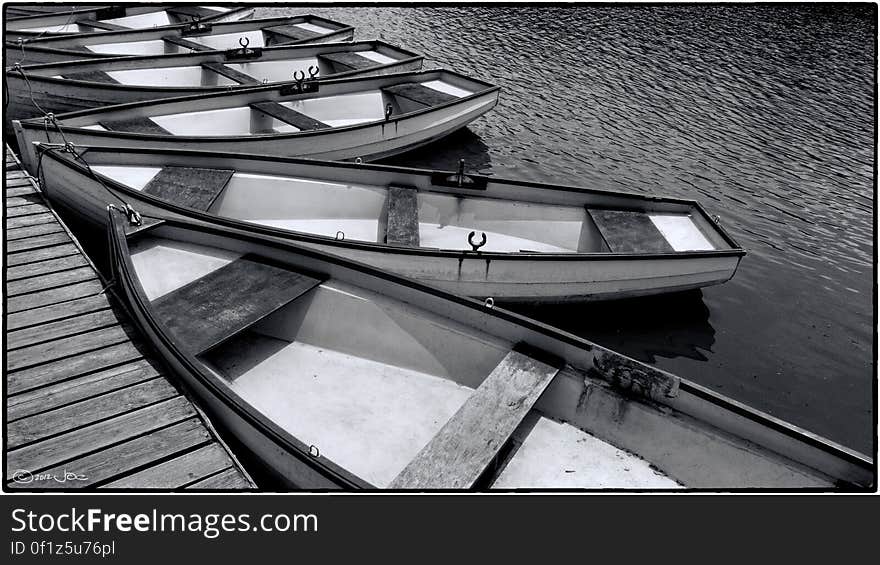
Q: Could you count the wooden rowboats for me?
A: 6